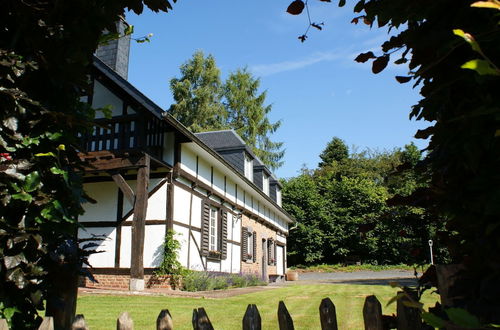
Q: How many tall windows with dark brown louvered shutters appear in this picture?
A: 3